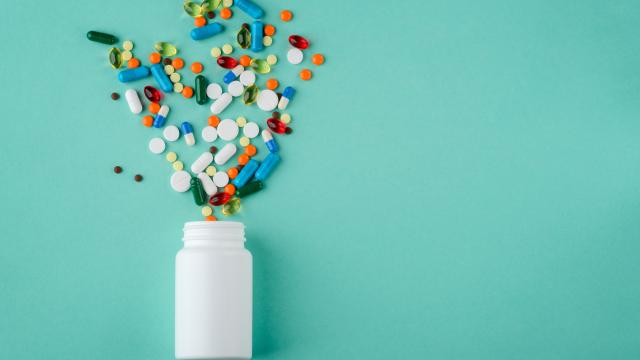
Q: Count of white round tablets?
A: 12